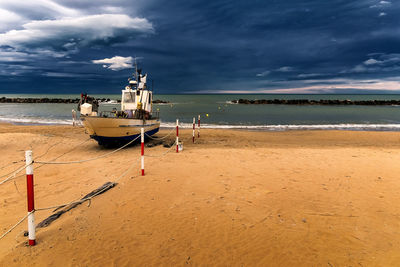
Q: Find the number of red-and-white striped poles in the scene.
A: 5